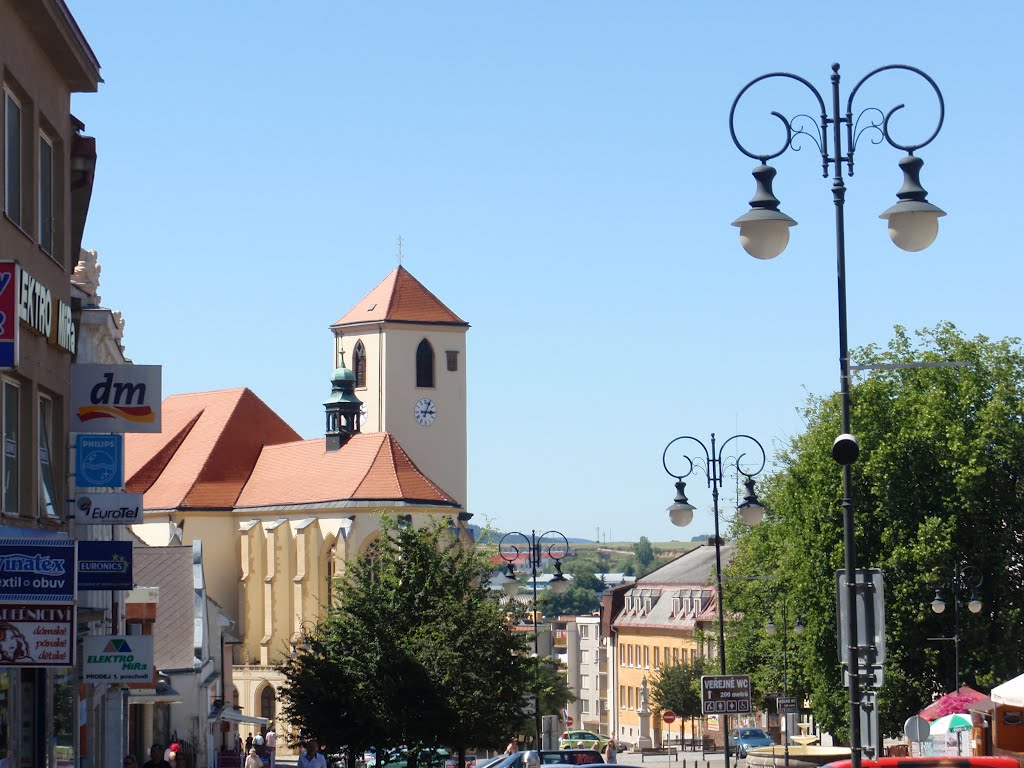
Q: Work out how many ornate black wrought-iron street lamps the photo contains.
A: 5